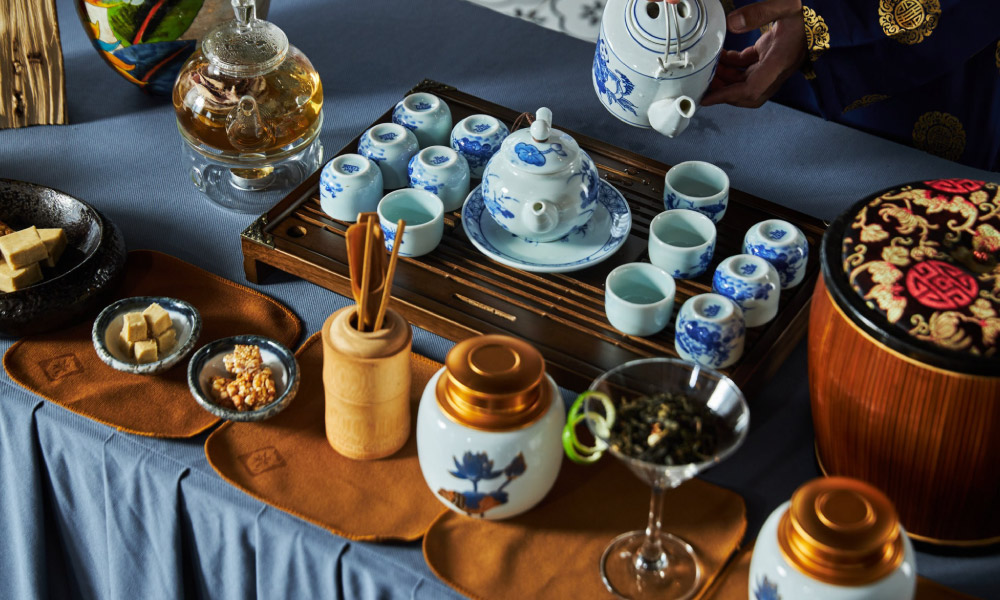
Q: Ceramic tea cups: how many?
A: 12